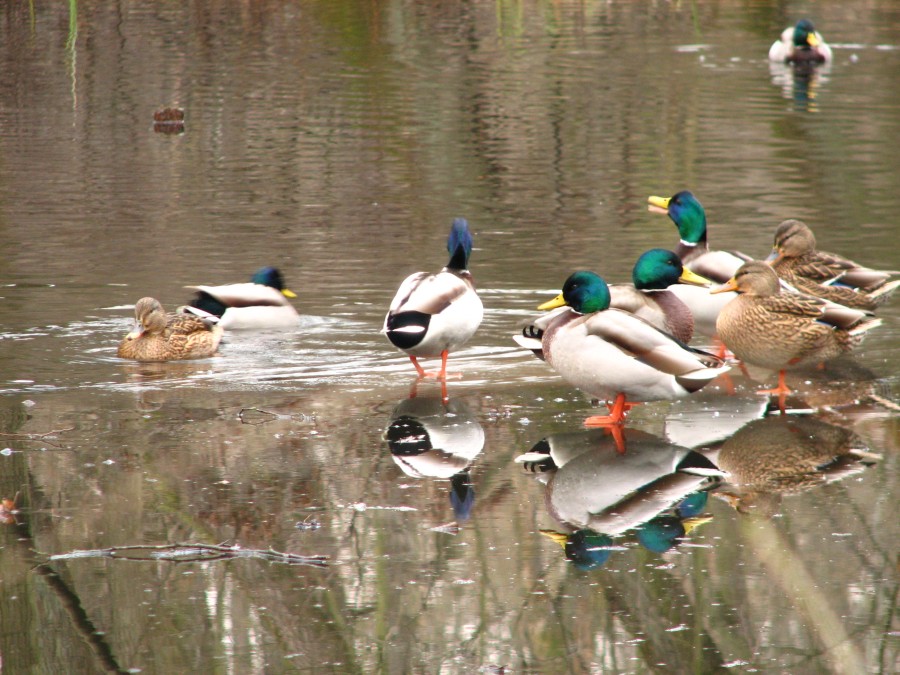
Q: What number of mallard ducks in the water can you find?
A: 9